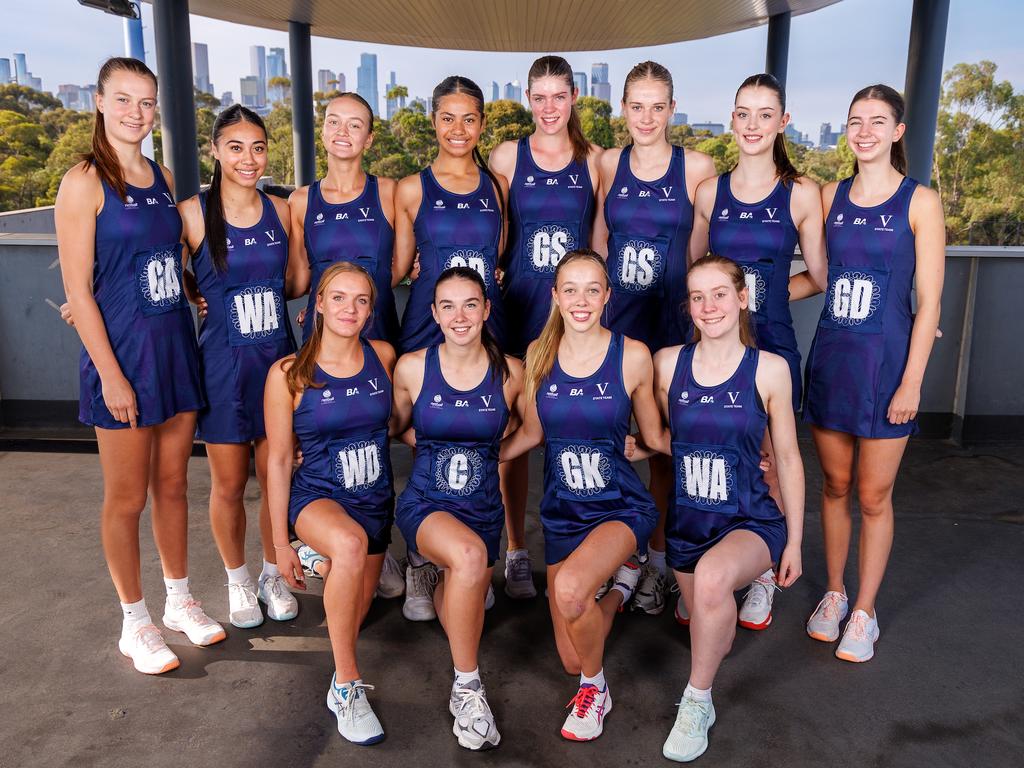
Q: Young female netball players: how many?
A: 12